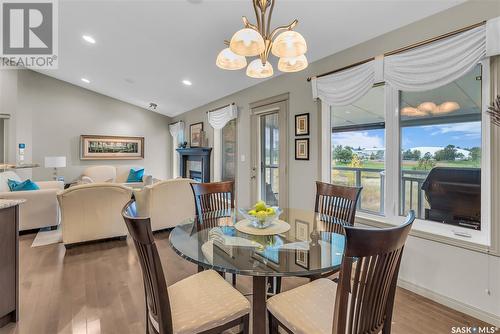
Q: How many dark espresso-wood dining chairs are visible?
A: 4